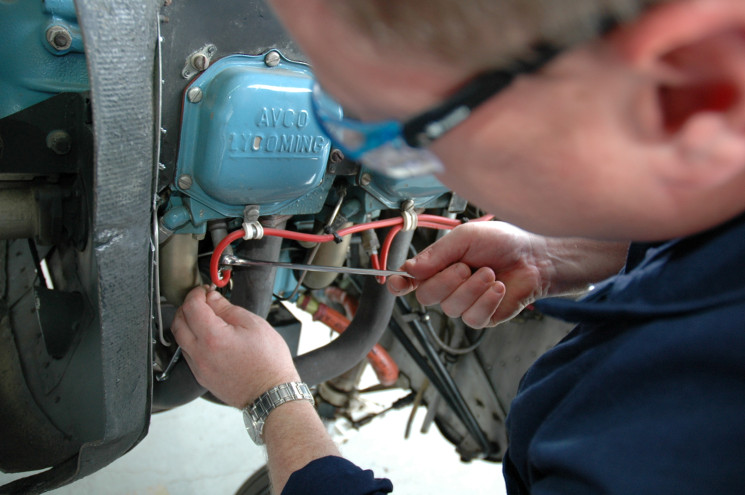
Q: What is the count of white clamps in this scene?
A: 2